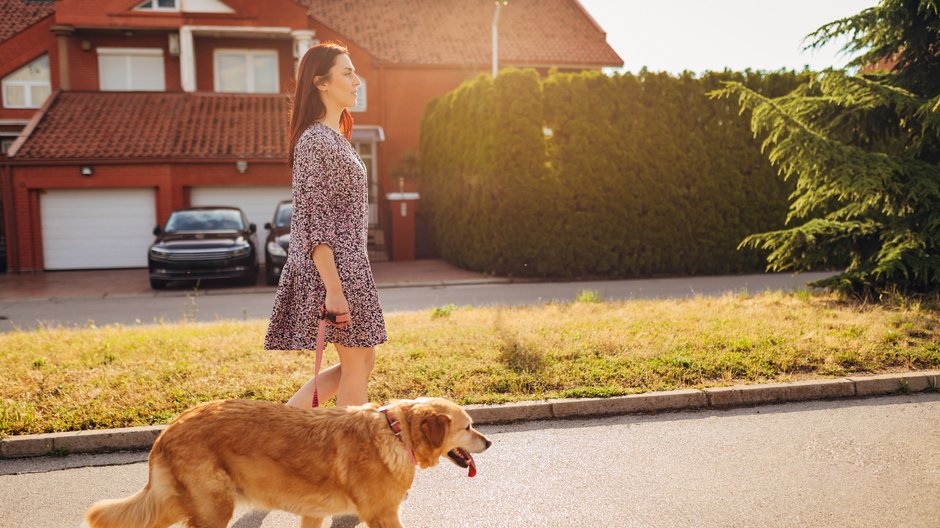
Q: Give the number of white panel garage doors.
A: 2